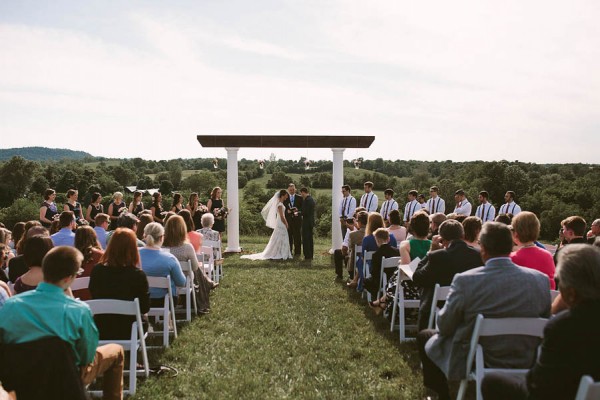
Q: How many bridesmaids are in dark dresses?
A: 9